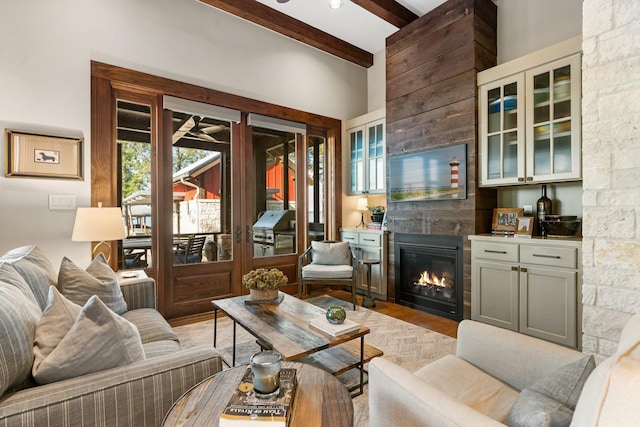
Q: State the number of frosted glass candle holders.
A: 1